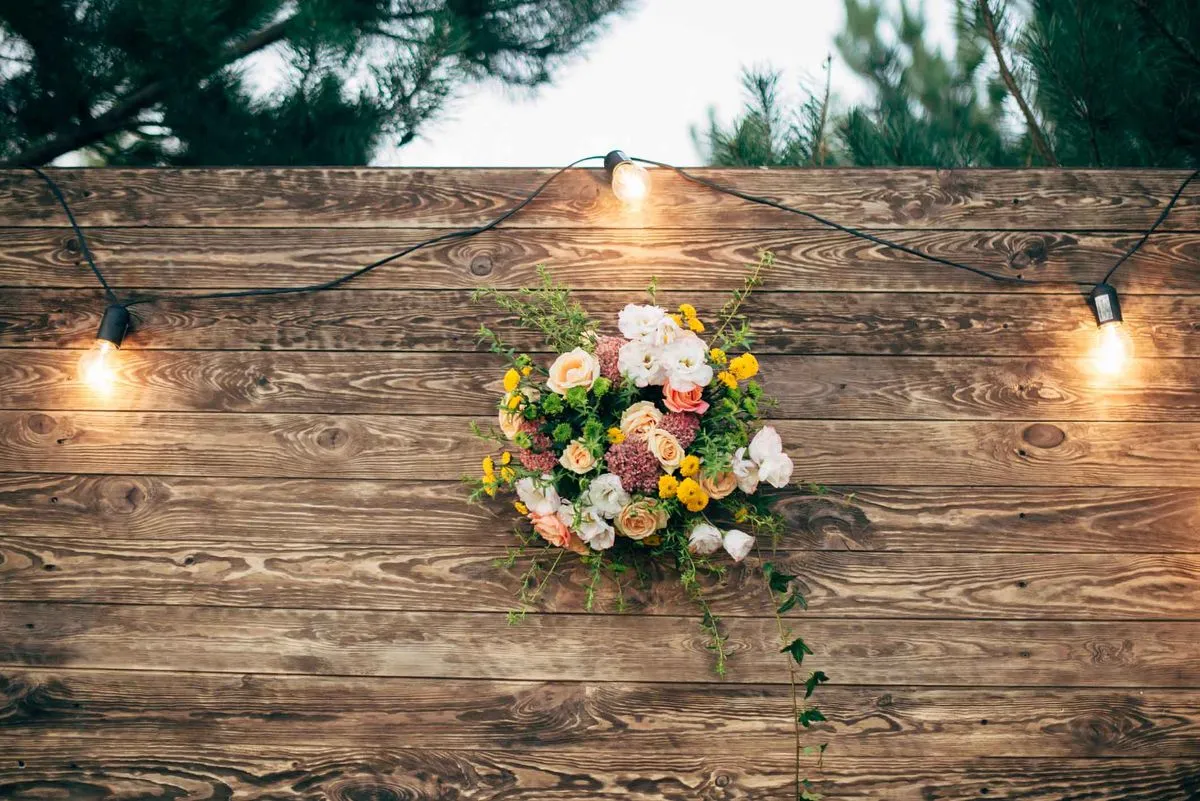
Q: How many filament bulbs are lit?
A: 3